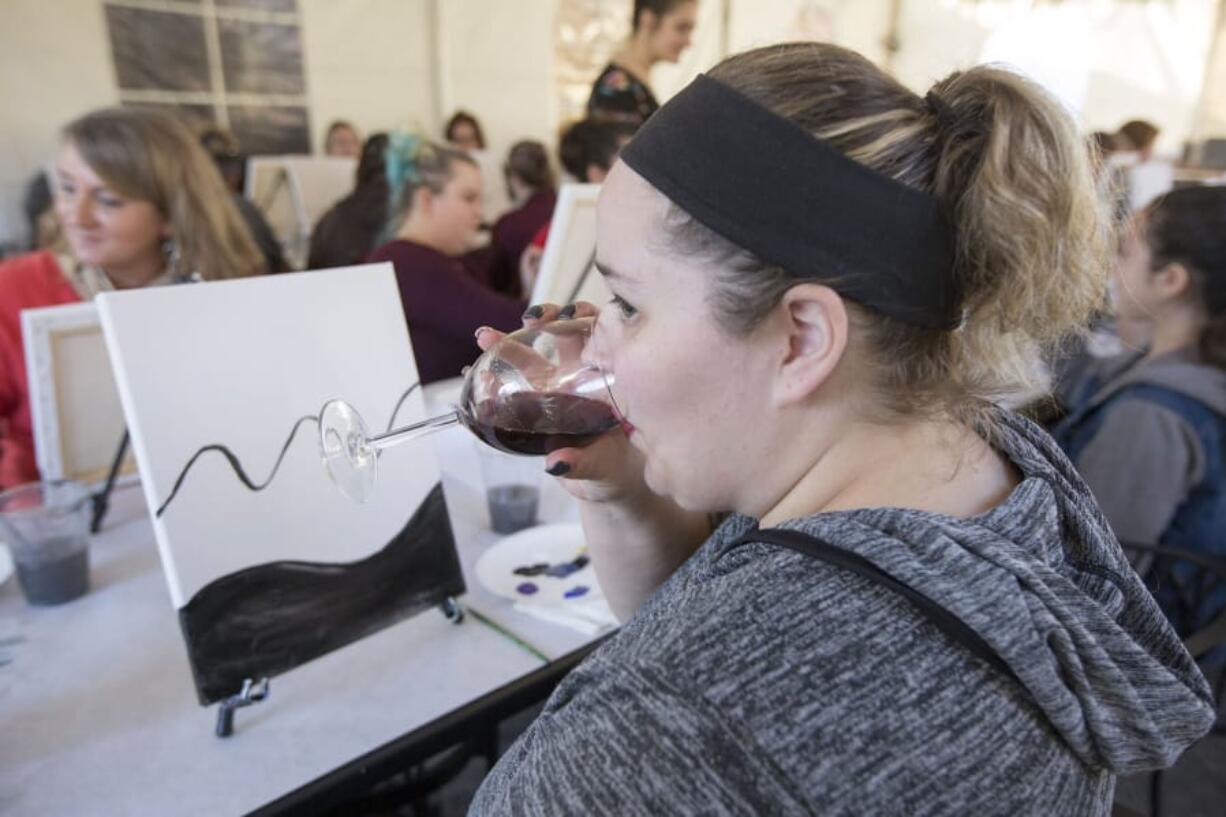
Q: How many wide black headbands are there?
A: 1